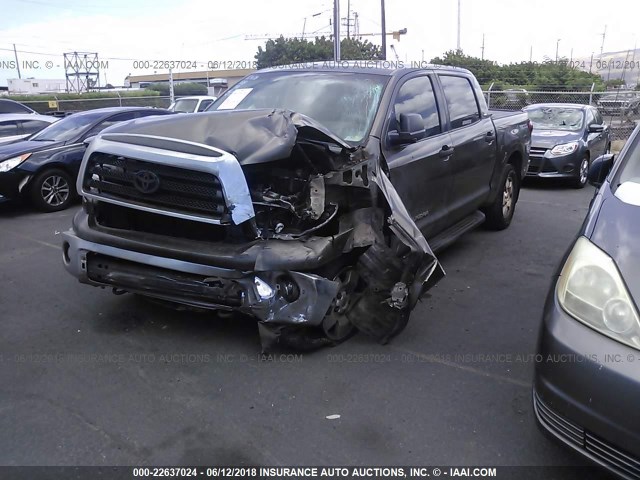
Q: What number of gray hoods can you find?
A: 3